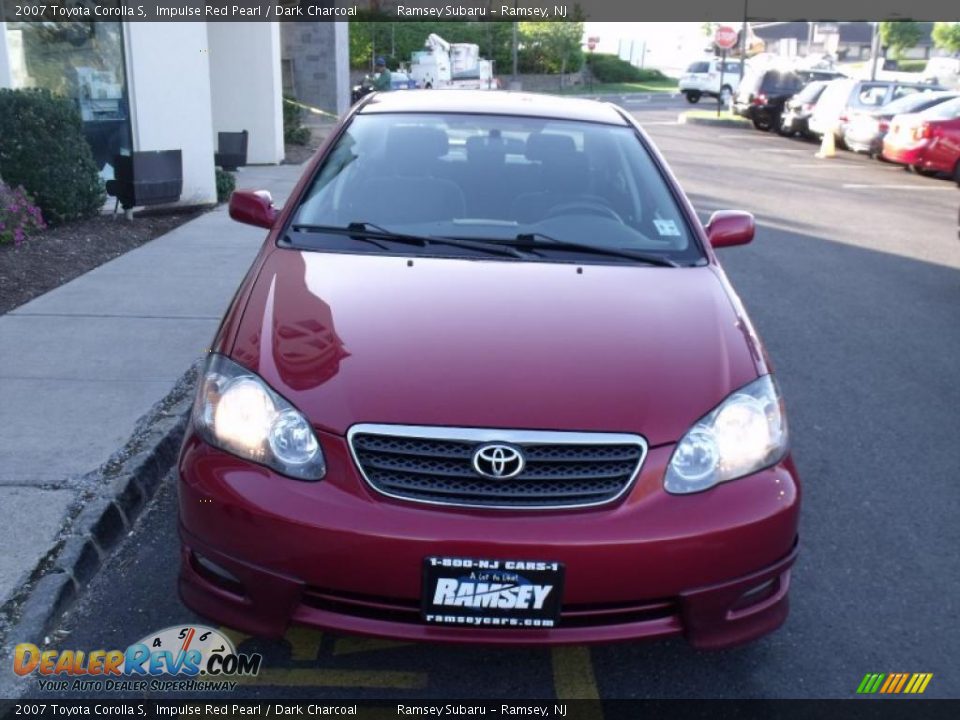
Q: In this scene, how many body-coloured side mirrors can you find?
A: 2